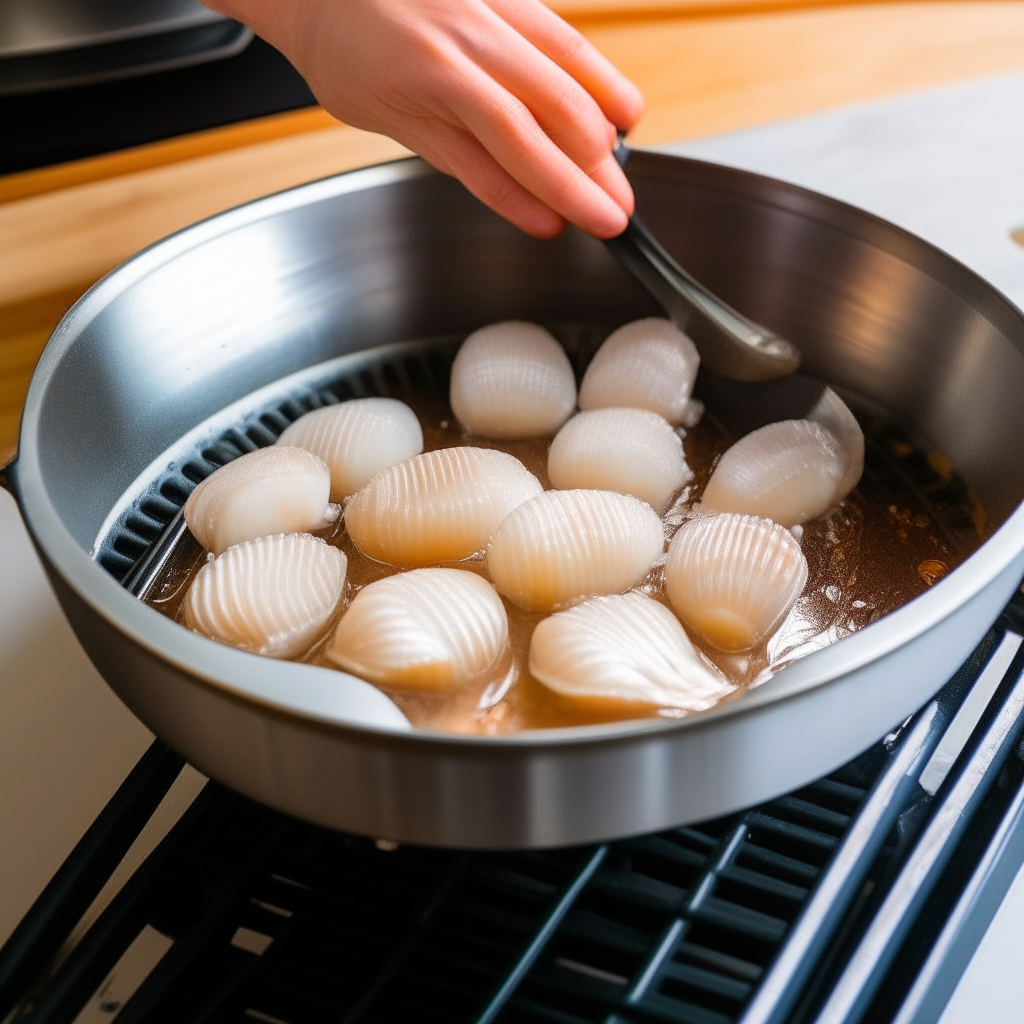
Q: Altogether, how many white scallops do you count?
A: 12